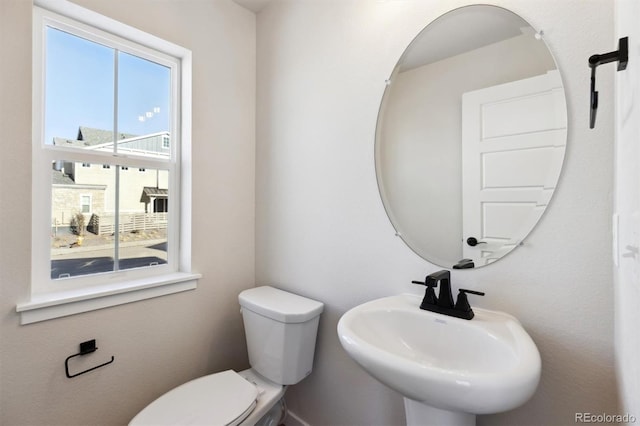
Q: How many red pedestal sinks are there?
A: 0